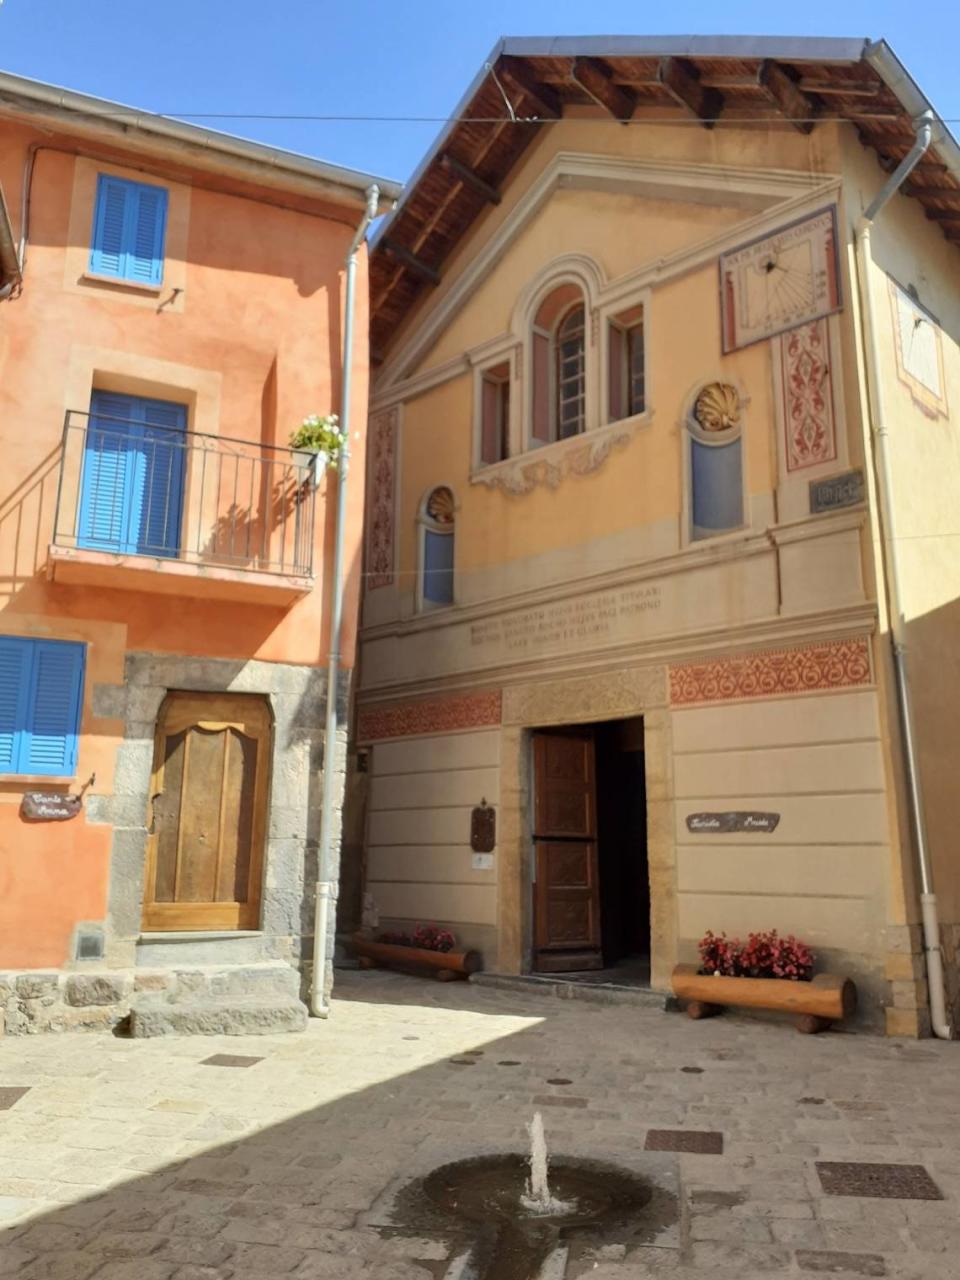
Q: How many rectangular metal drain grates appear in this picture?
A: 4